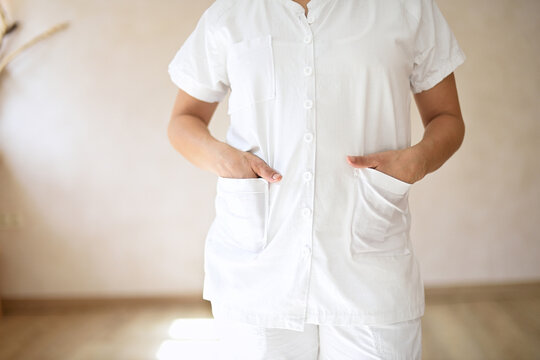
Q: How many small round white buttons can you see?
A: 8